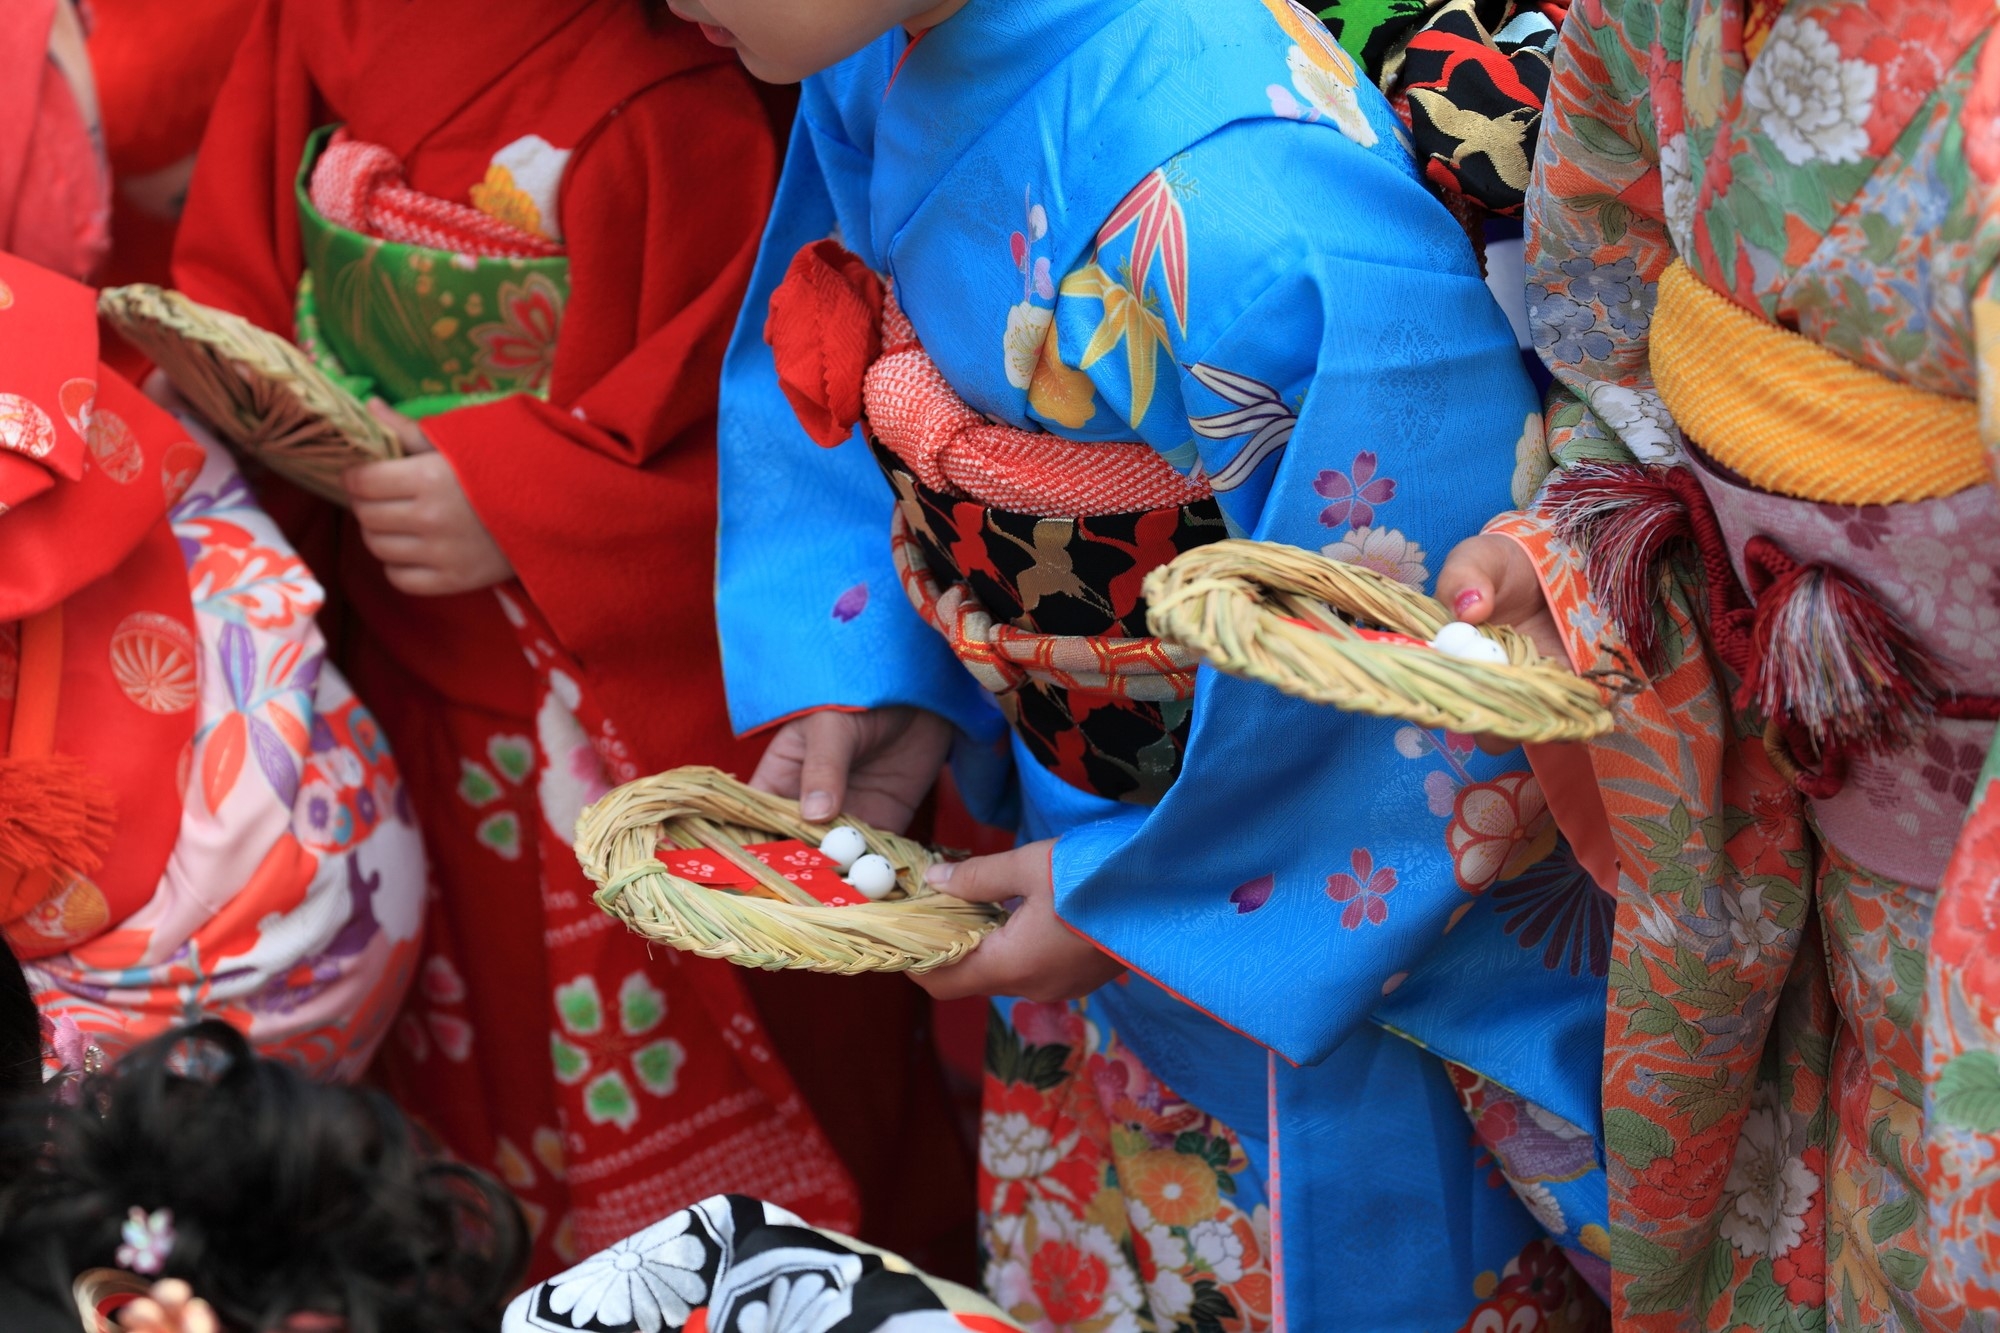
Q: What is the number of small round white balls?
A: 4